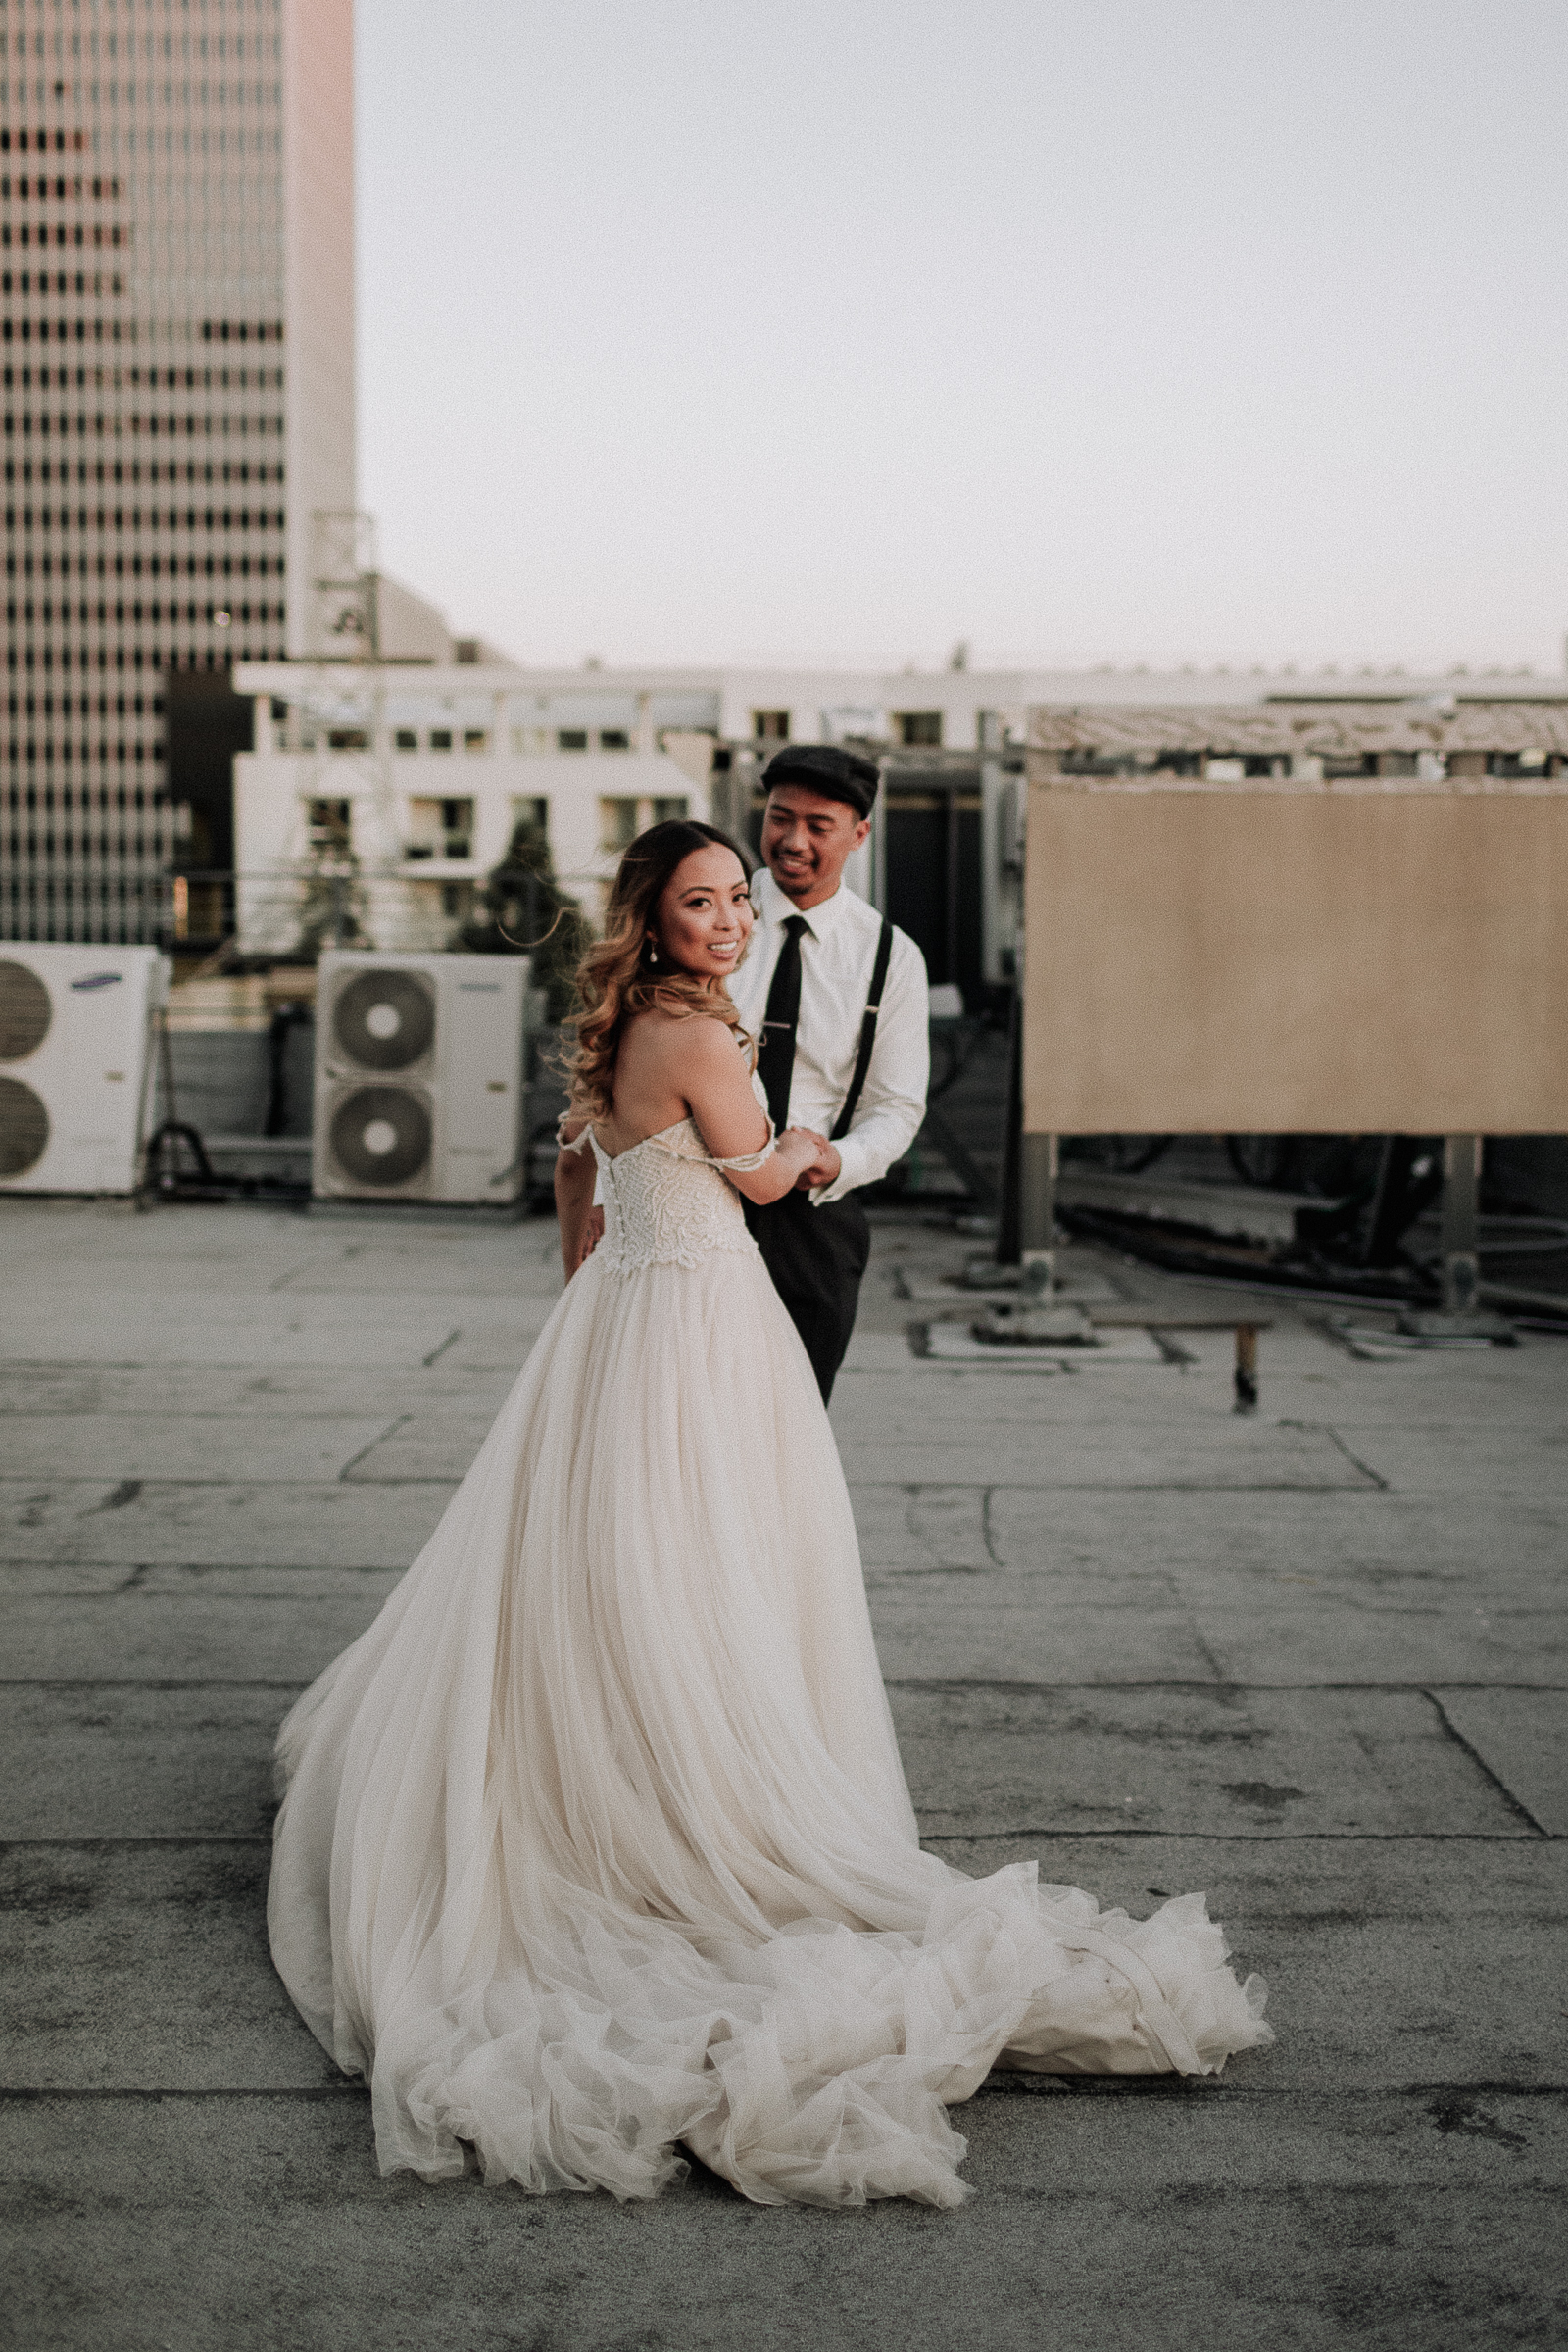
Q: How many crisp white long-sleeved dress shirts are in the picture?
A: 1